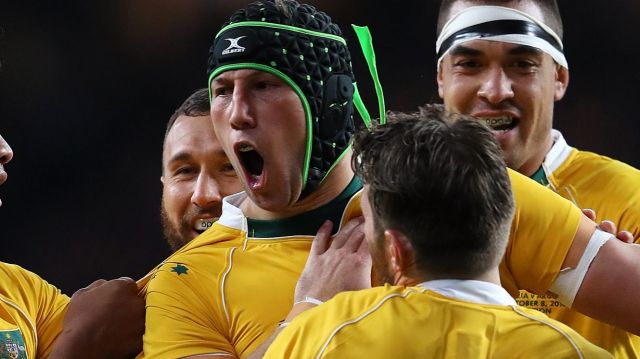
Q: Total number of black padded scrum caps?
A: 1